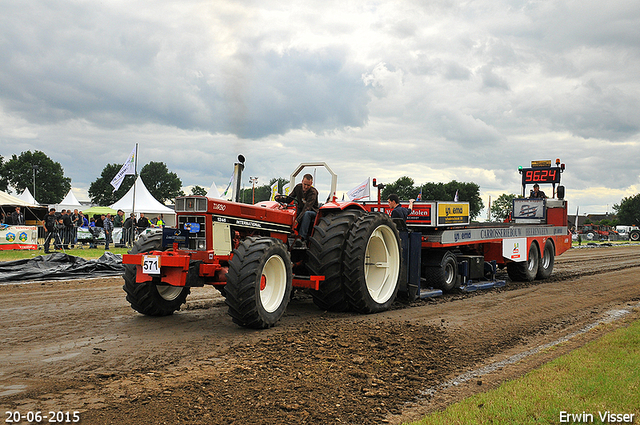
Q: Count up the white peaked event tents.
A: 4